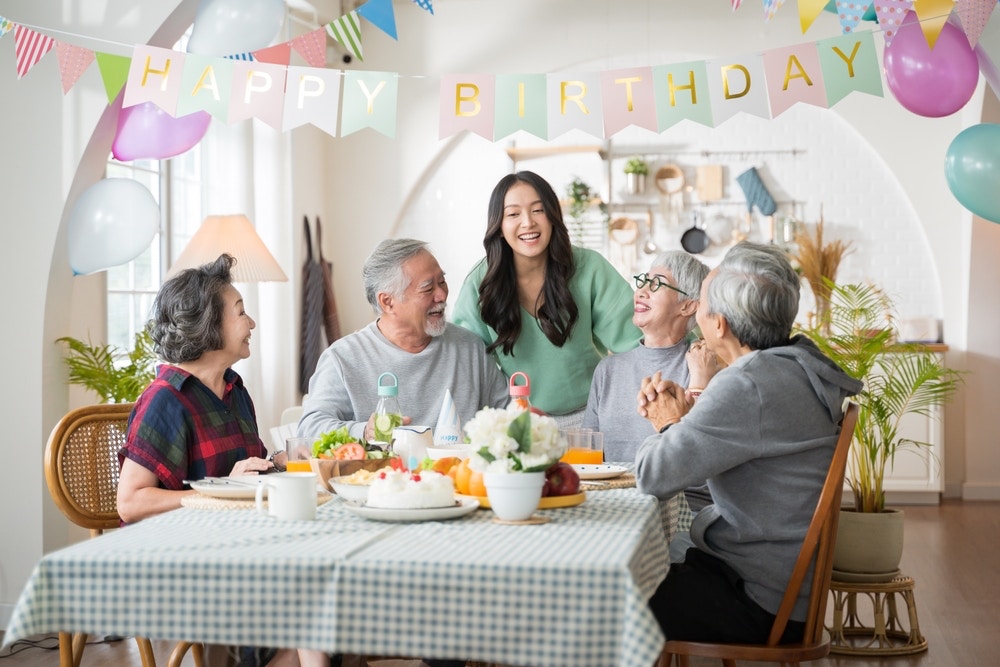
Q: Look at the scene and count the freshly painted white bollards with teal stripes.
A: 0